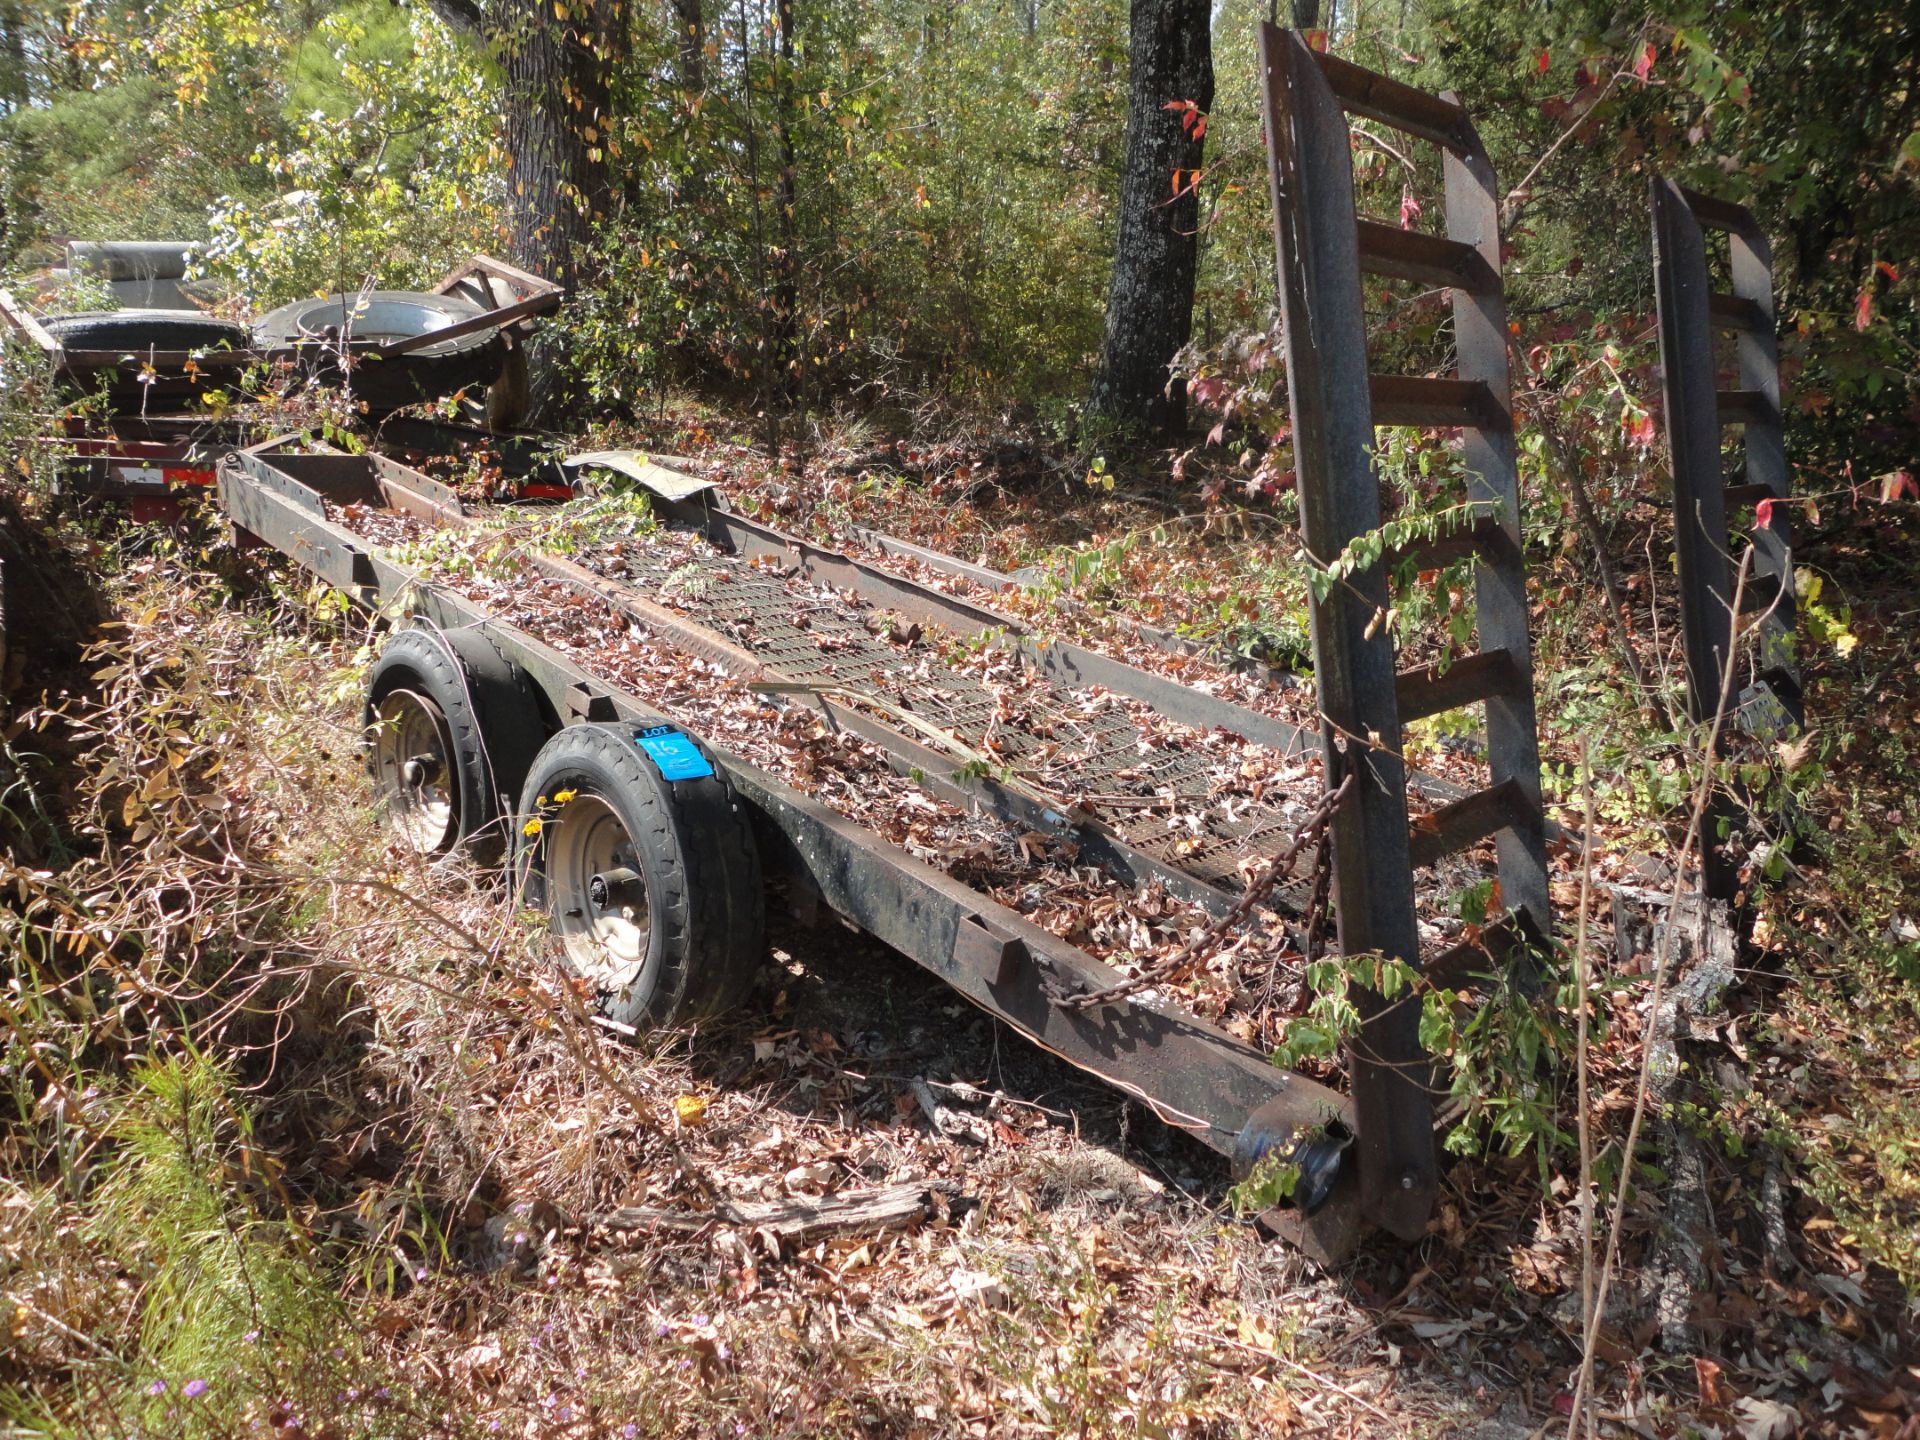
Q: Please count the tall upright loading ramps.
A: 2